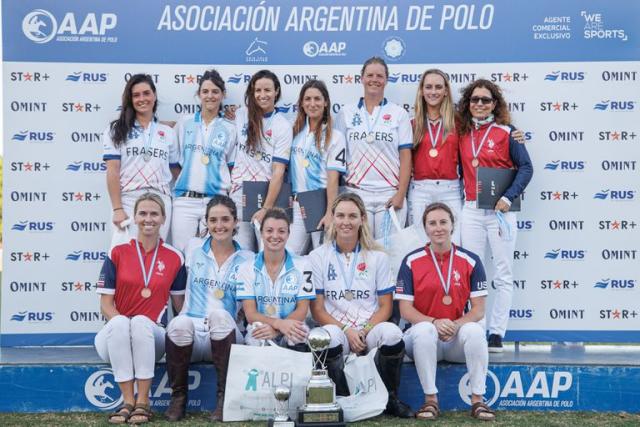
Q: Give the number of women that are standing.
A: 7